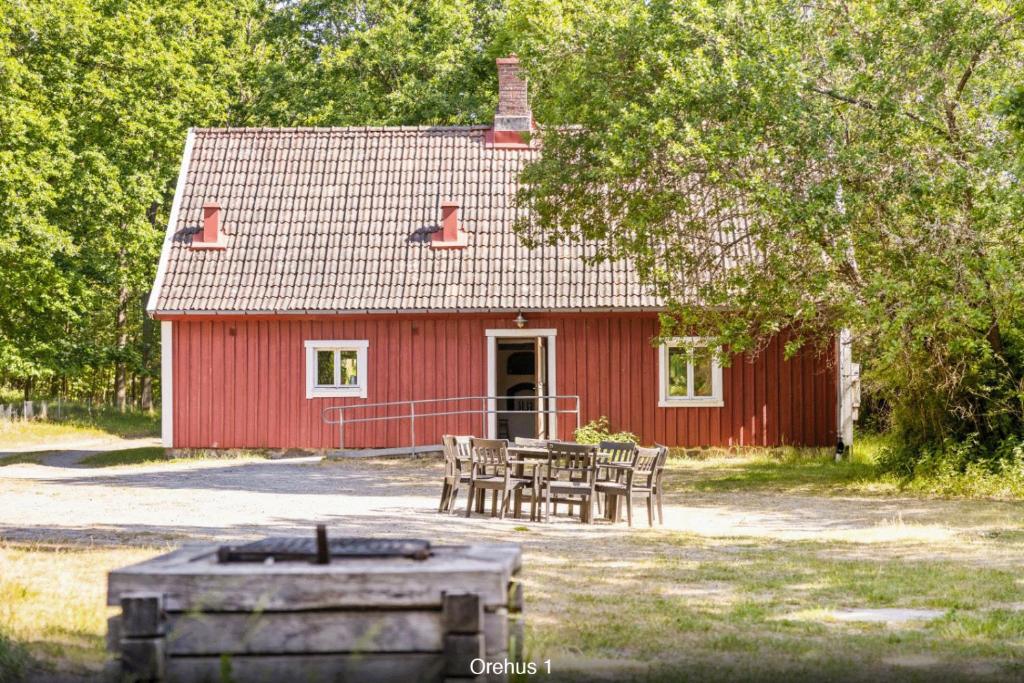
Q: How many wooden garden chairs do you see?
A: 8